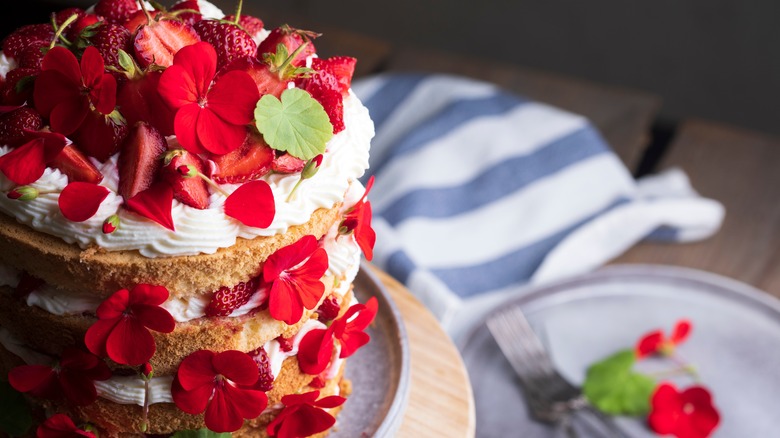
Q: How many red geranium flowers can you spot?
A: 12